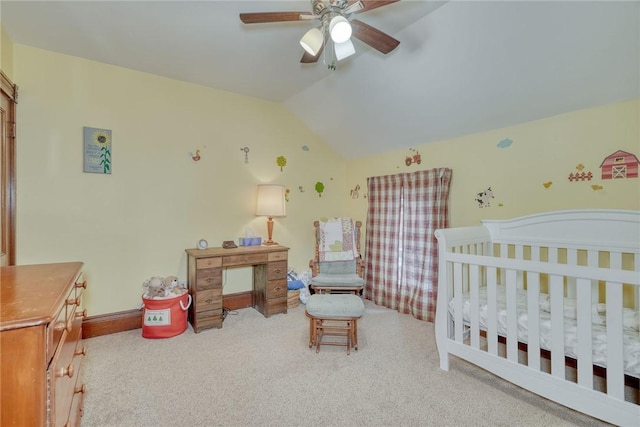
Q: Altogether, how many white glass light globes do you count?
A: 3